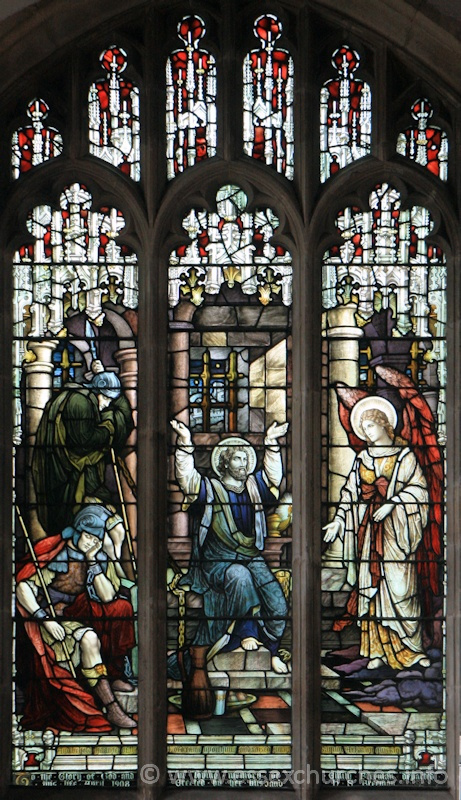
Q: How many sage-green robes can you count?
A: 1